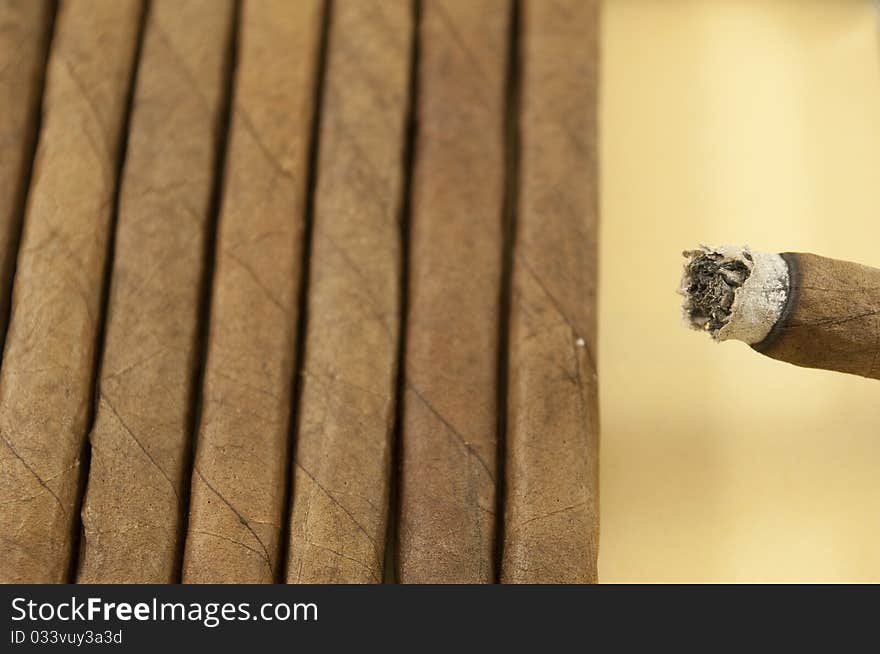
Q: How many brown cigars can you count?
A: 8